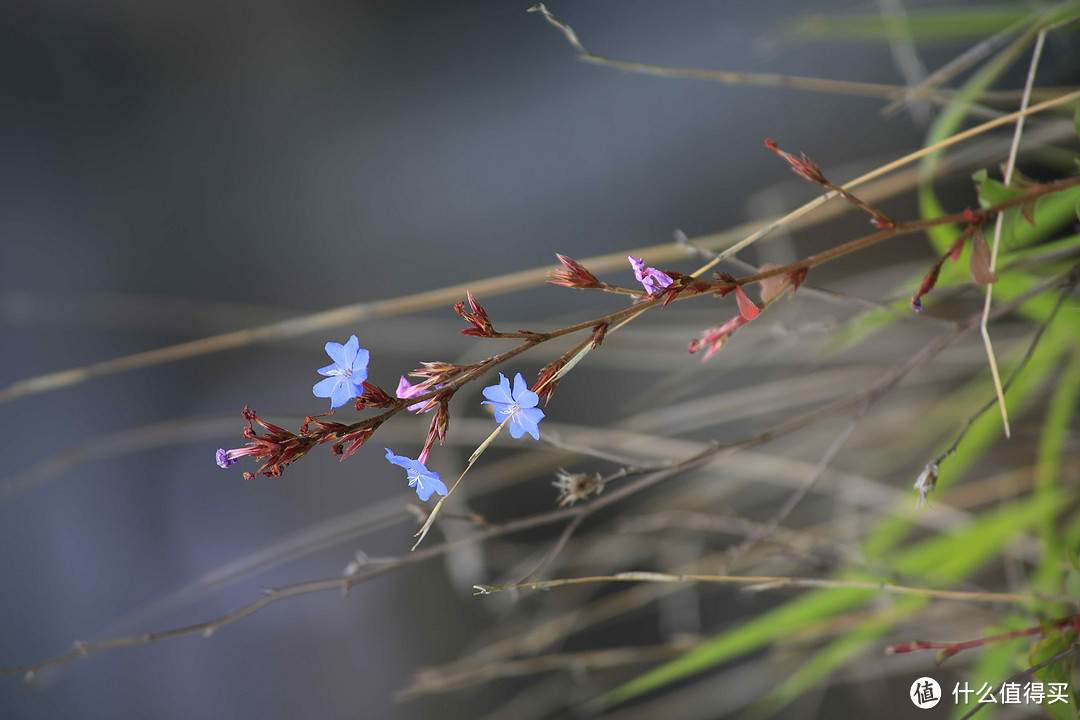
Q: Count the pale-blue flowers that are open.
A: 3